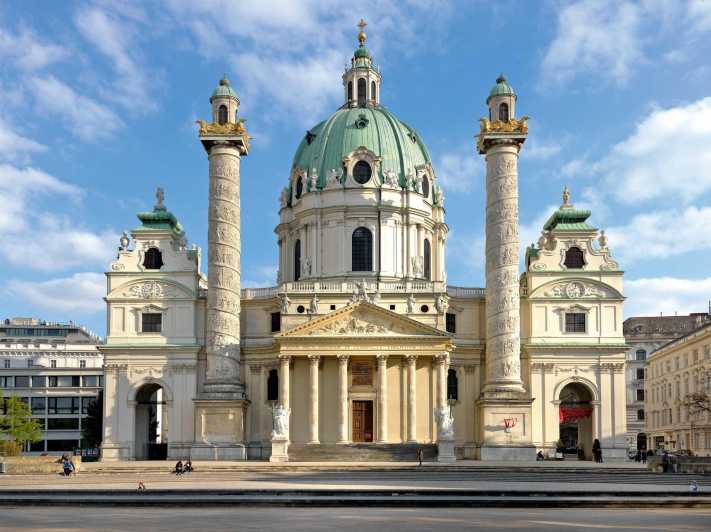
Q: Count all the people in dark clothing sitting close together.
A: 2